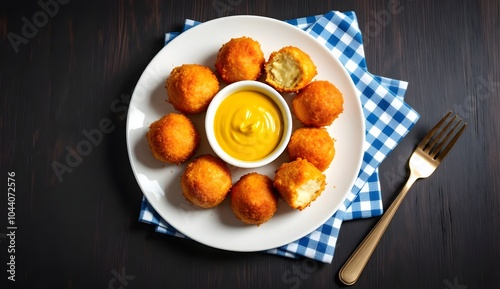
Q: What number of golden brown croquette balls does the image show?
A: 9